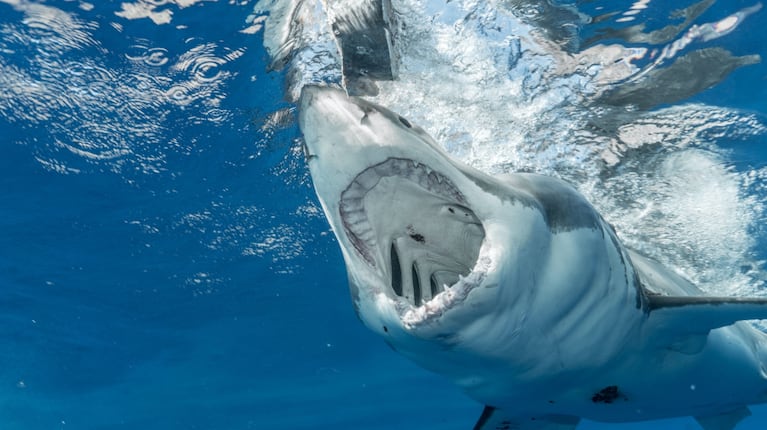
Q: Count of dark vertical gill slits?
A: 3